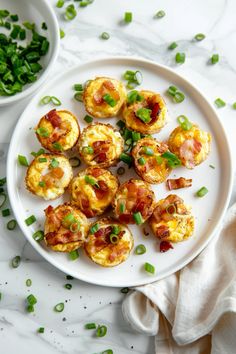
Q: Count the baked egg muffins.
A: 12